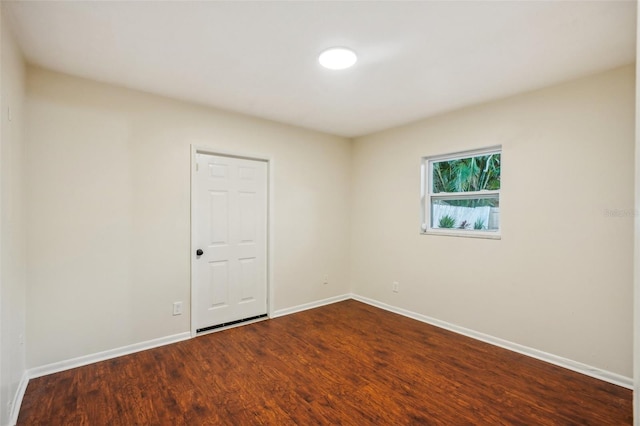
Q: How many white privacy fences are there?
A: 1